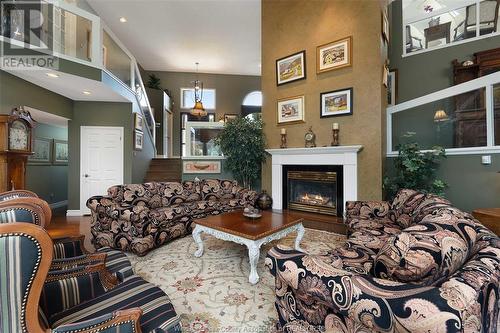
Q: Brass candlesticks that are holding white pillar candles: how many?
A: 2